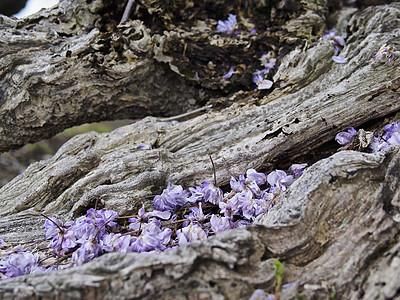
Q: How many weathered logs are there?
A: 3